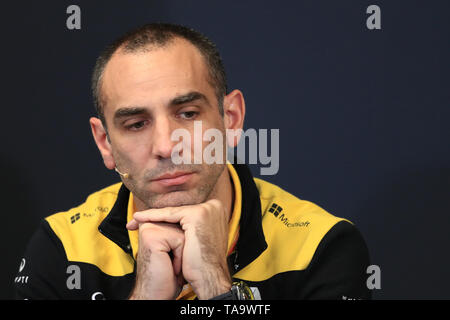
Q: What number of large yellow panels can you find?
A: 2